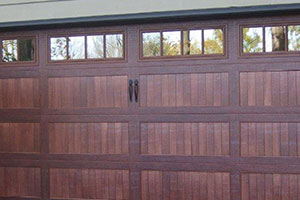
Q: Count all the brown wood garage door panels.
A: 12